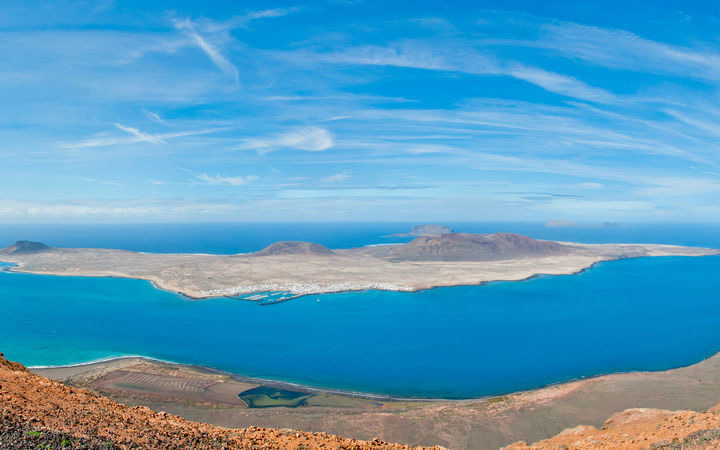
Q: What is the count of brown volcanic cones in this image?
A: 3